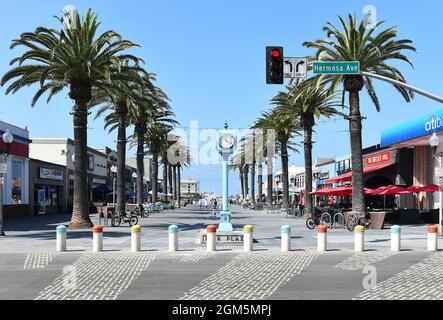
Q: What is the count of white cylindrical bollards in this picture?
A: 11